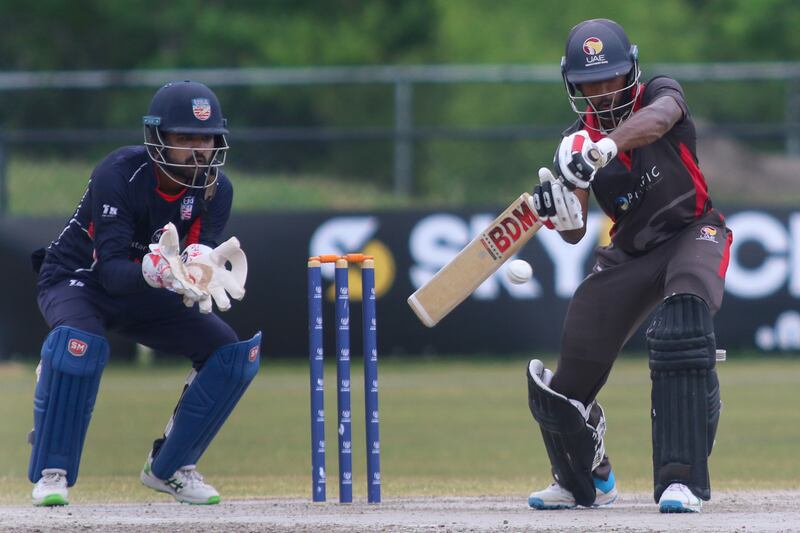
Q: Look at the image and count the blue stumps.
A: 3